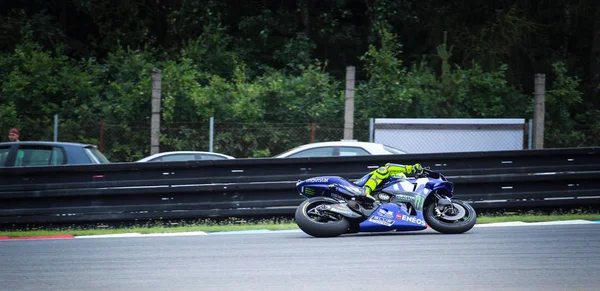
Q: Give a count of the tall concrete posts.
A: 3